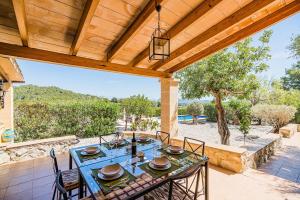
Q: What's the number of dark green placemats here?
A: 6